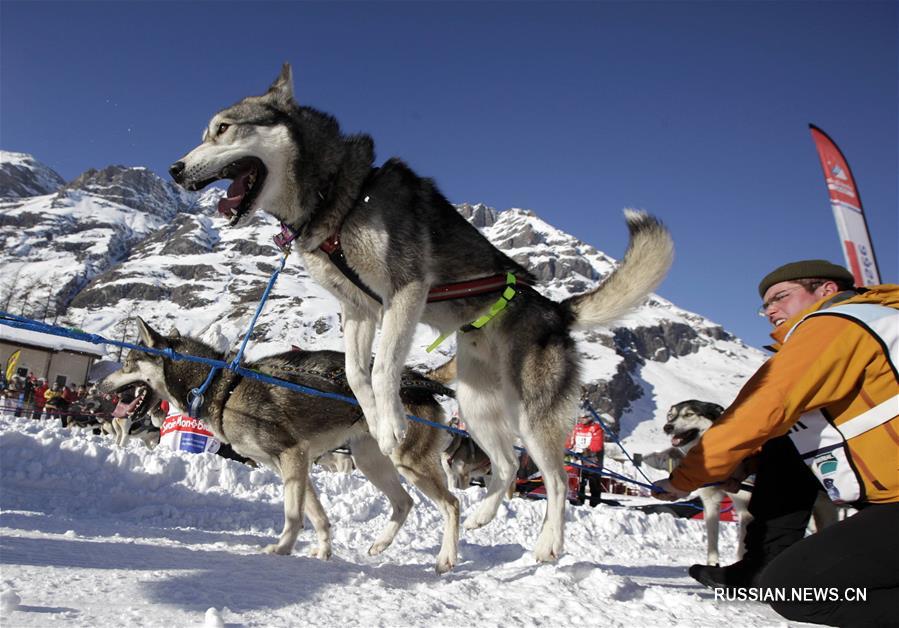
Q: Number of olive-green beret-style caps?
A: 1